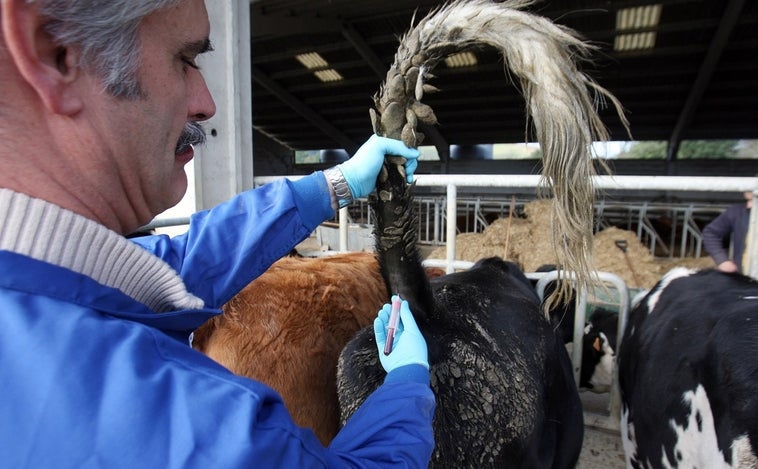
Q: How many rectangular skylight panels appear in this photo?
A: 5